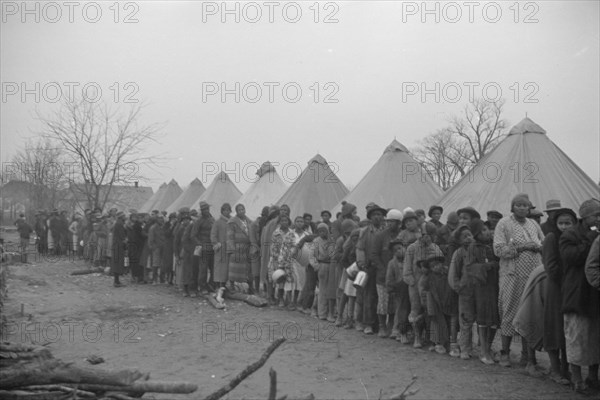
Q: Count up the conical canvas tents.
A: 8